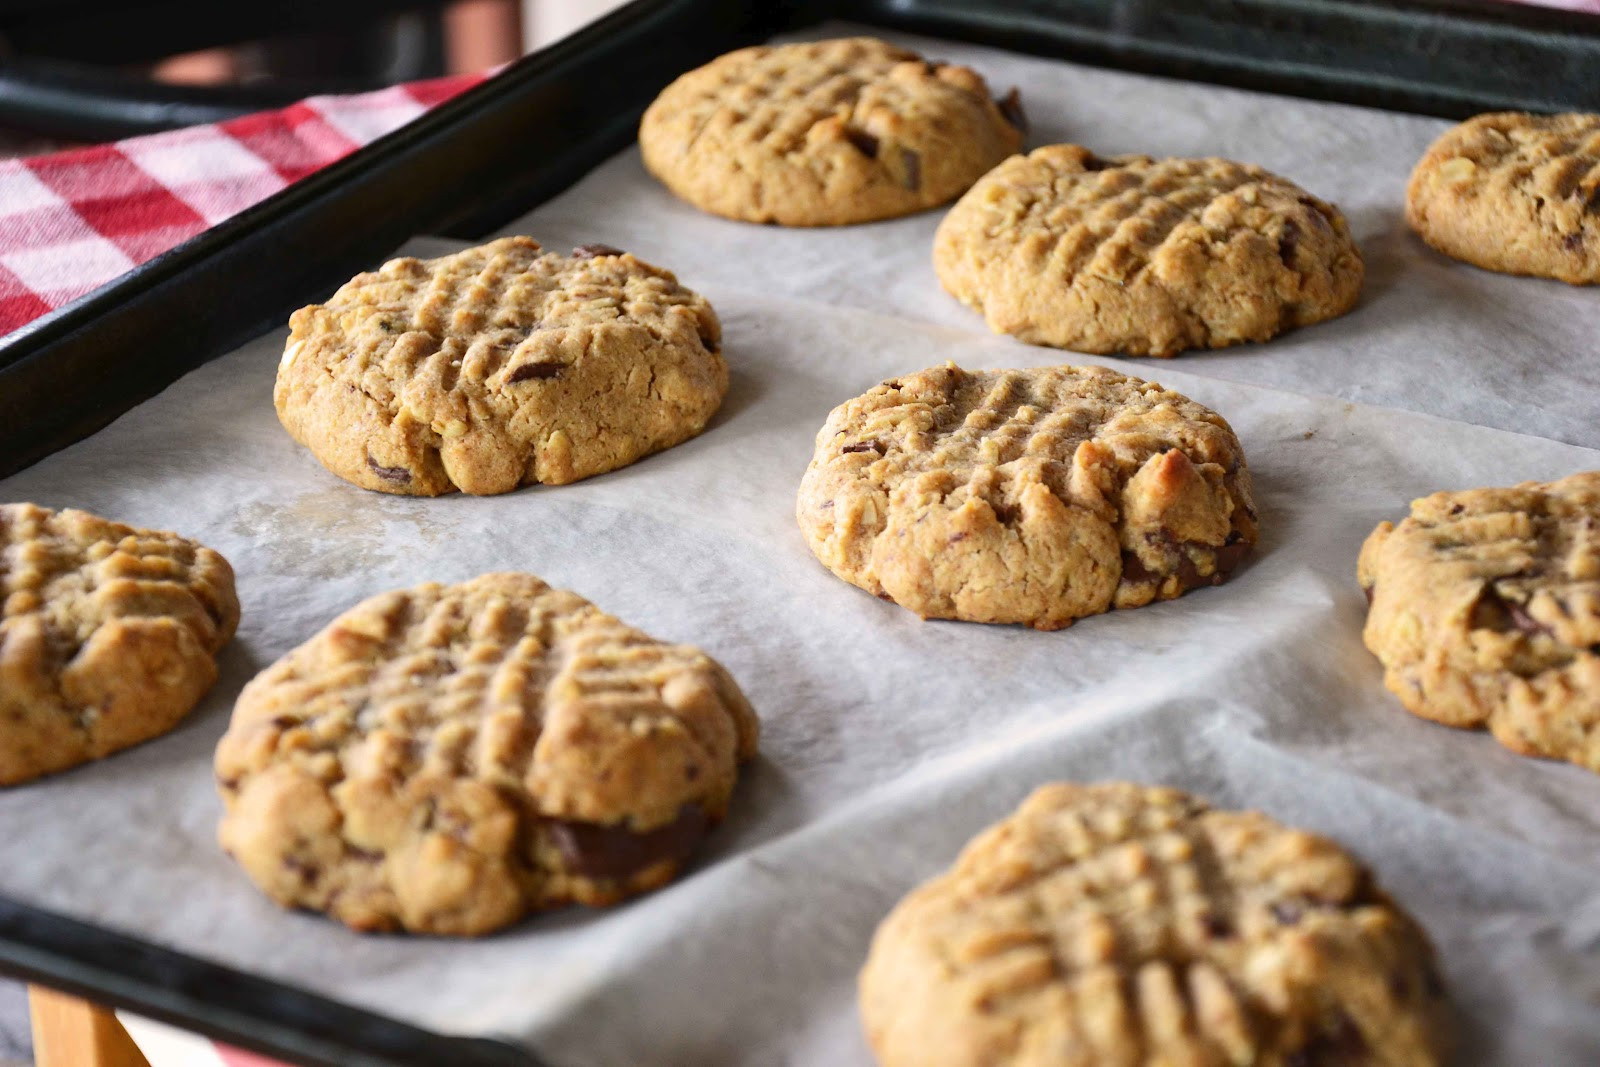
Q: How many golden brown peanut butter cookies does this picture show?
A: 9